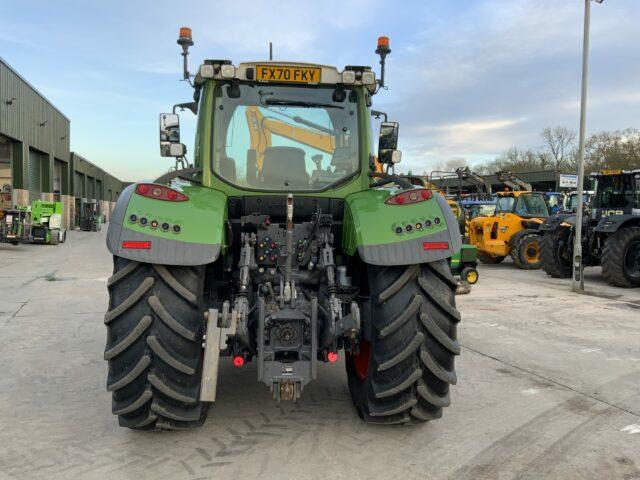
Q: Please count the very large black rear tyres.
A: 2